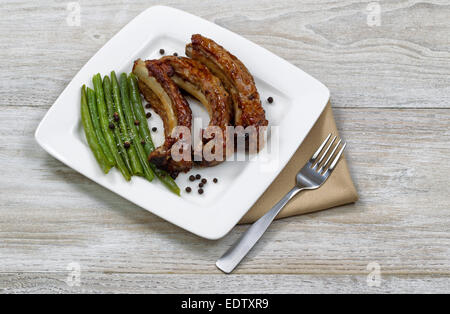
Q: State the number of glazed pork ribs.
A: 3